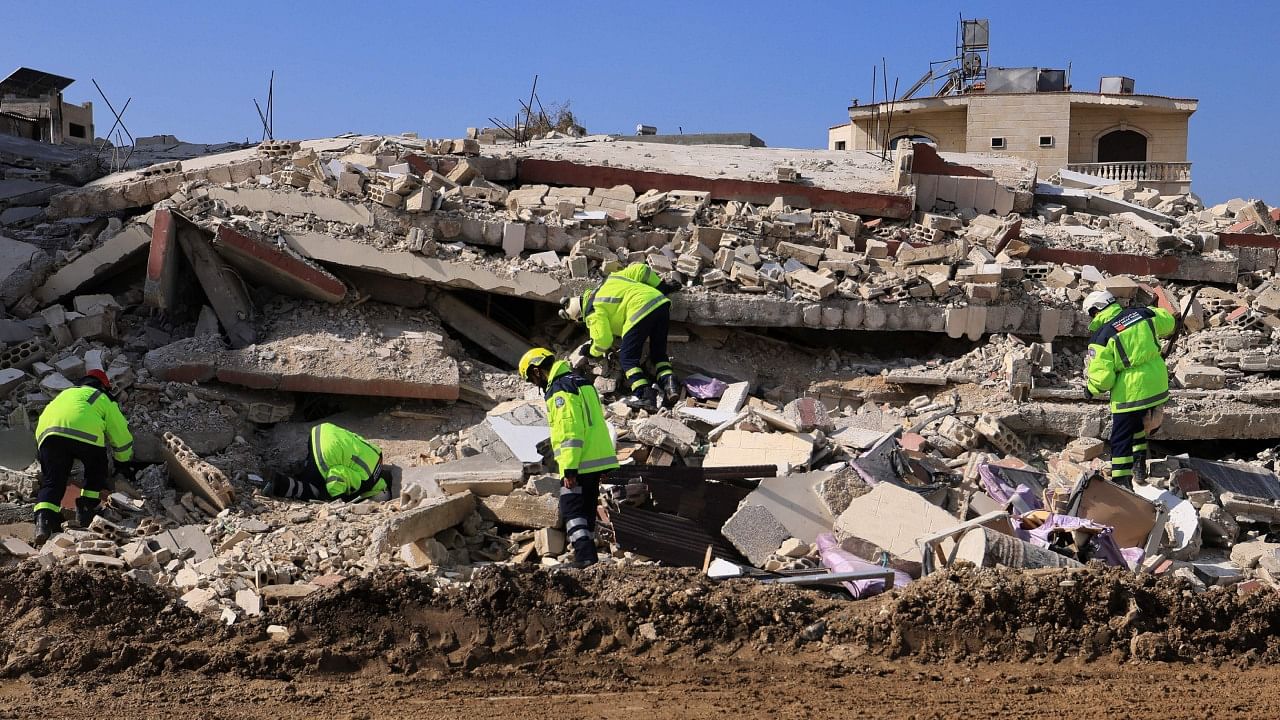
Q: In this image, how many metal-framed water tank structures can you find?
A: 1